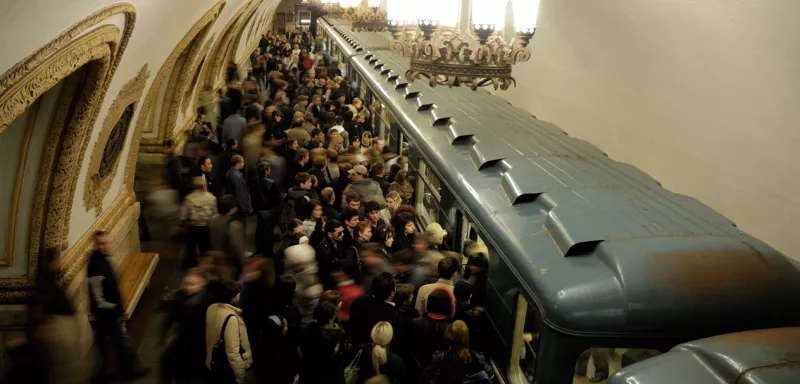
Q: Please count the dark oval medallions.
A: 1